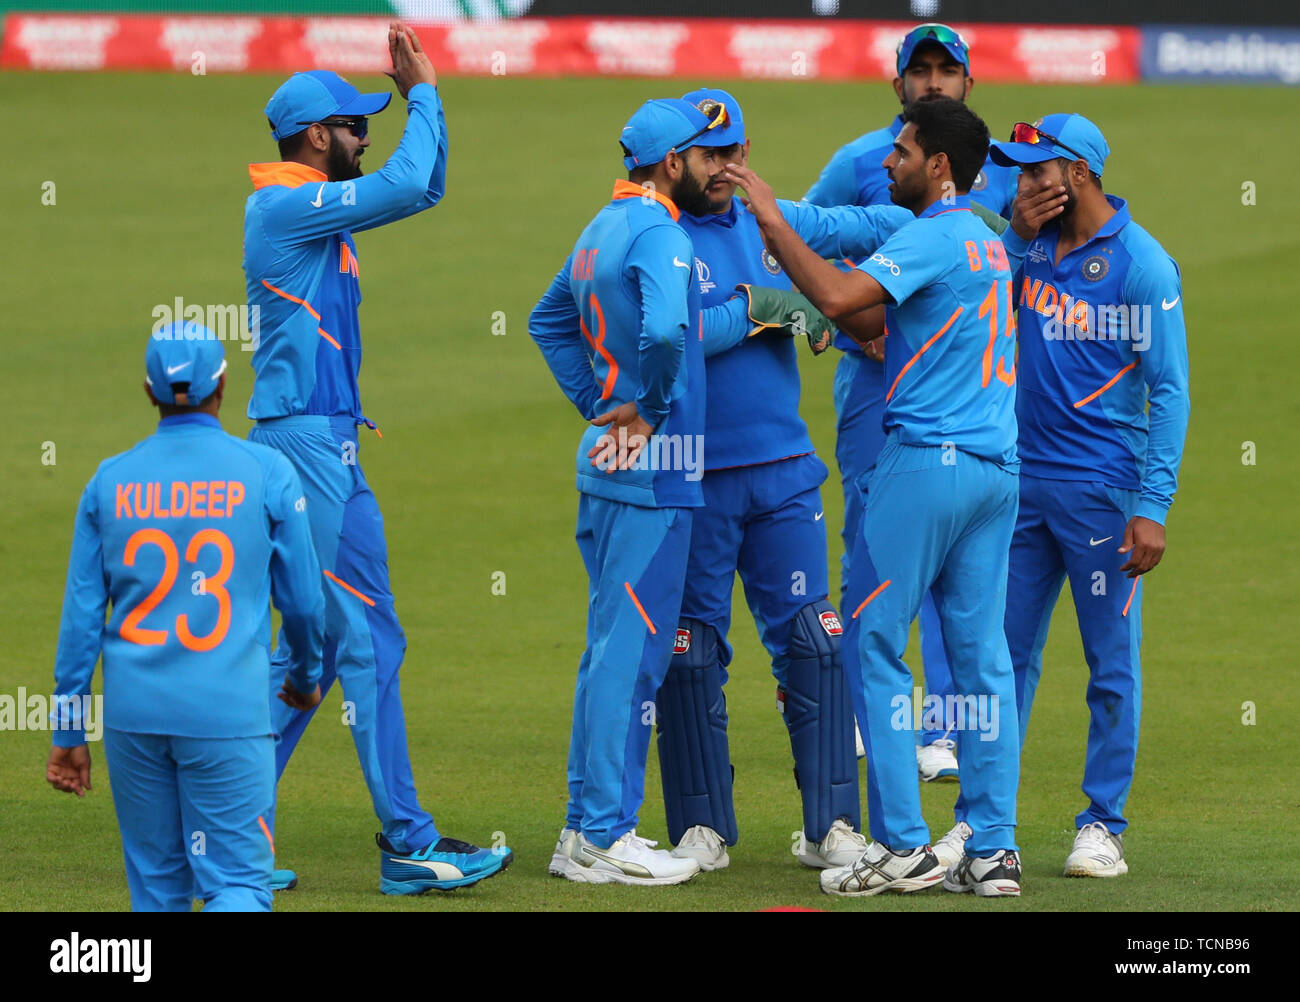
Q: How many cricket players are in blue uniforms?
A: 7